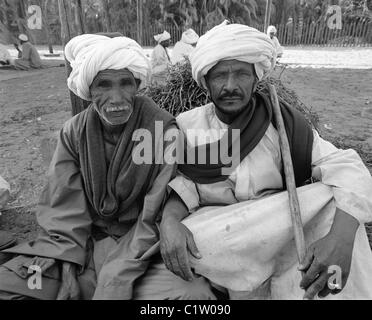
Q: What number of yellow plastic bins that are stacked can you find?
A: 0